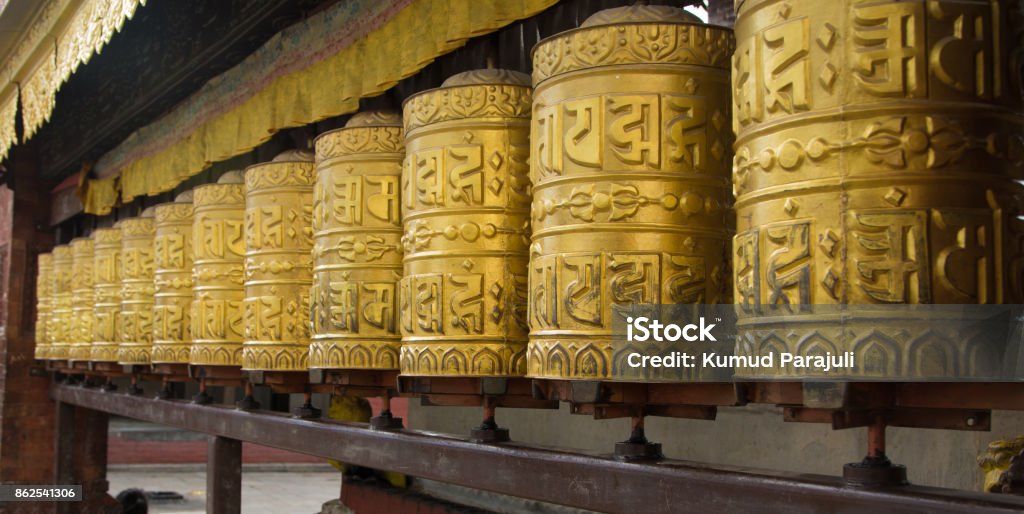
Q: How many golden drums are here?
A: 12